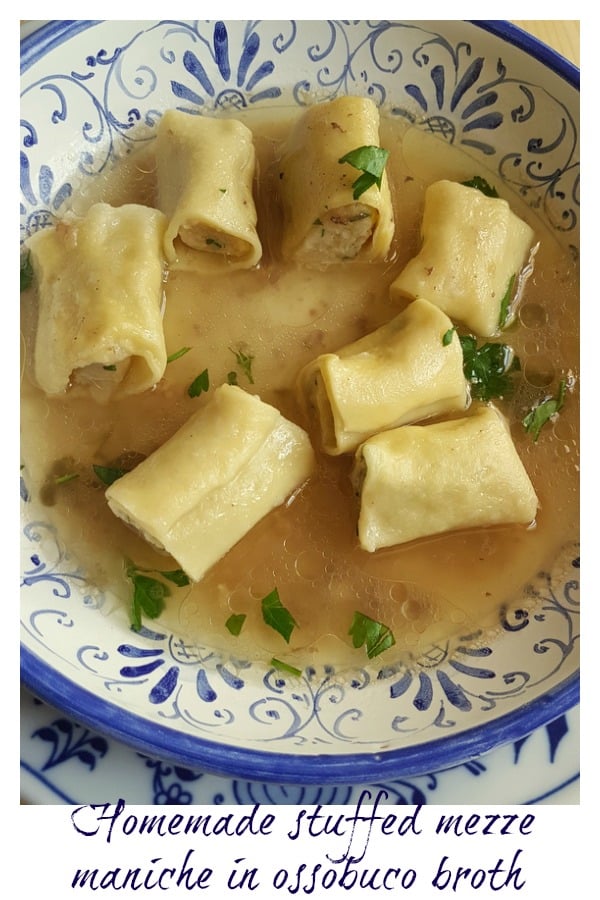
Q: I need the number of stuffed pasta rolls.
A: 7